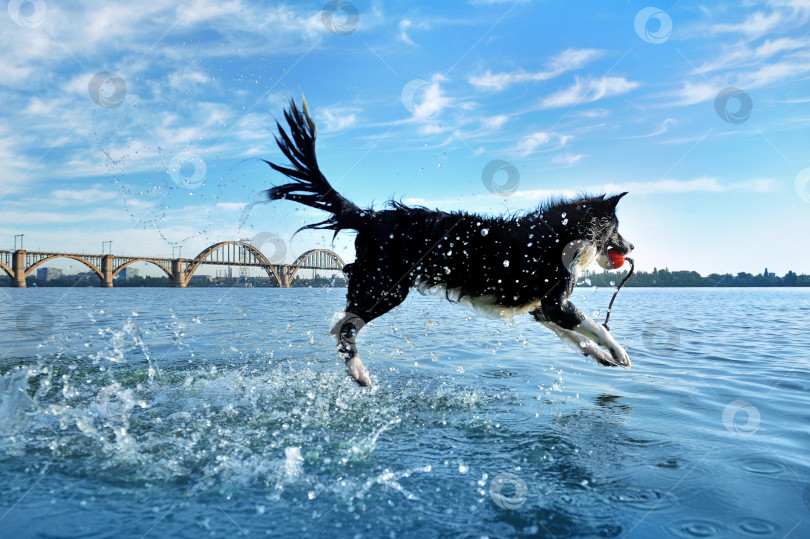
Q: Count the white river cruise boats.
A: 0